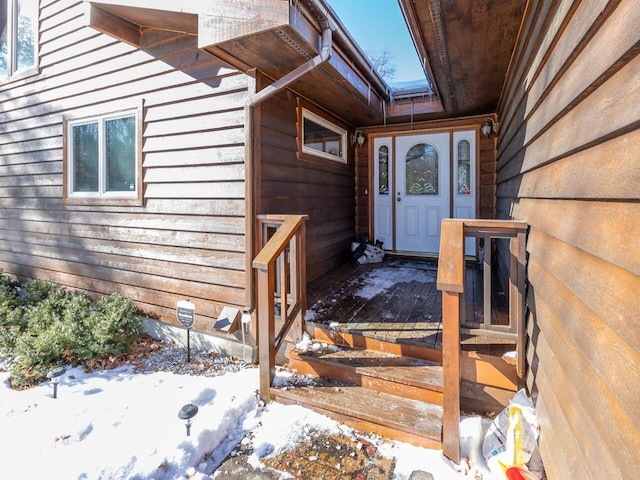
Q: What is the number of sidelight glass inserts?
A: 2